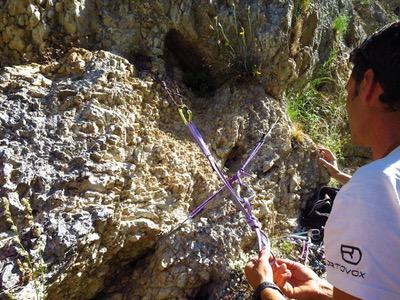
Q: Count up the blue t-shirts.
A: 0